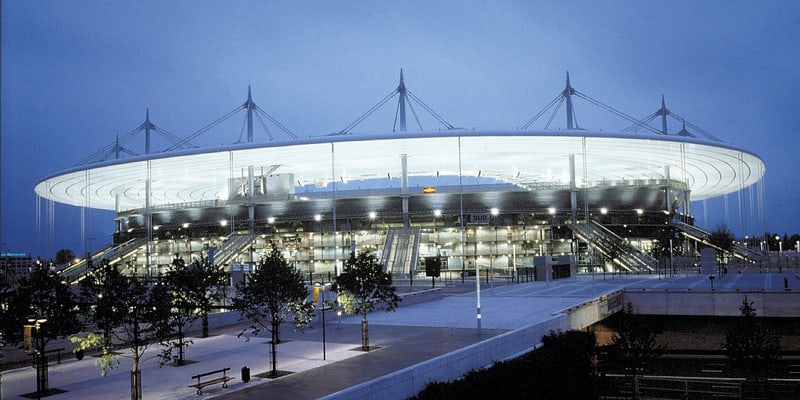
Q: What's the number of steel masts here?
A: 7